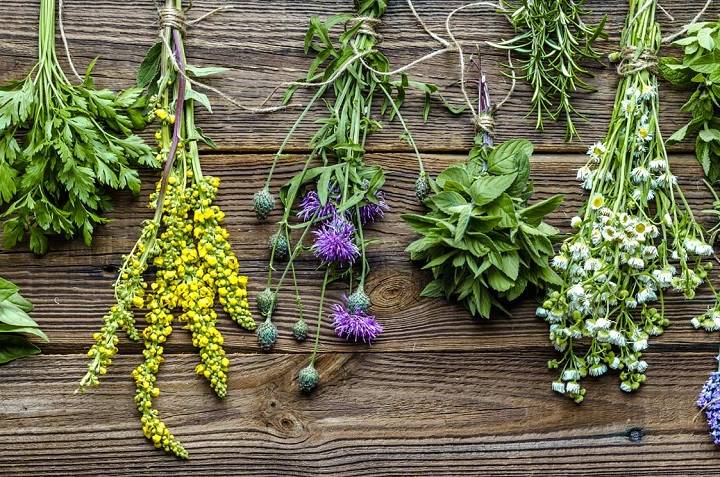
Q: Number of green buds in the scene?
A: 8